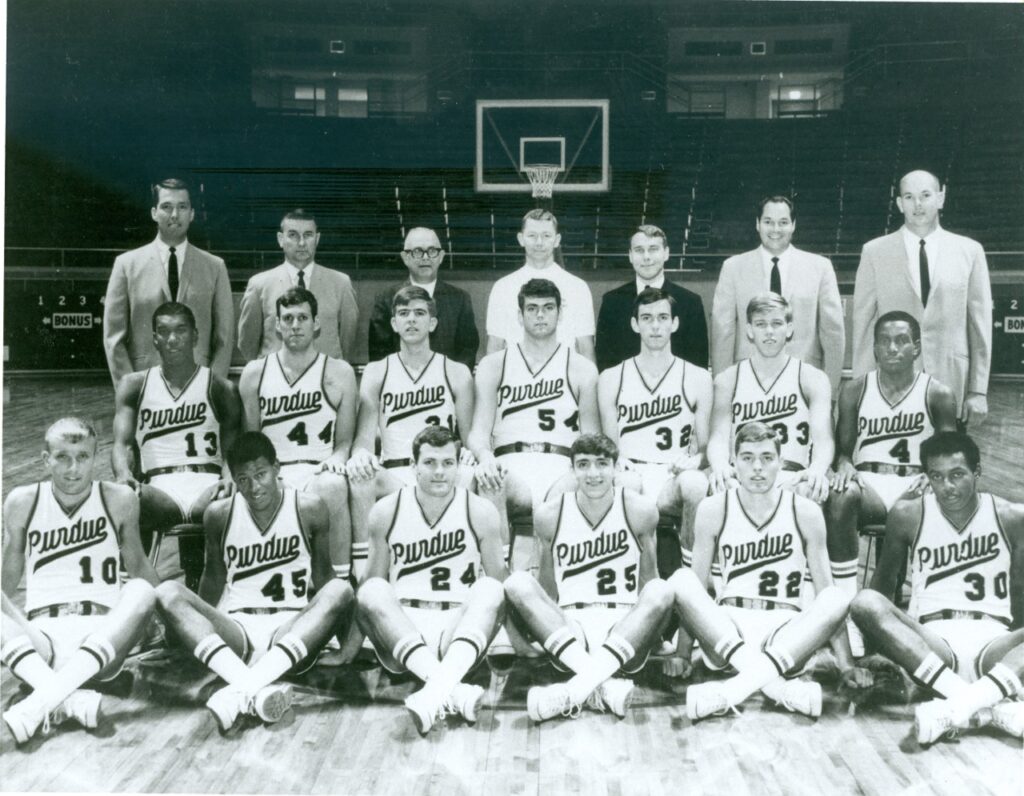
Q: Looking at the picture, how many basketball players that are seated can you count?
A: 13